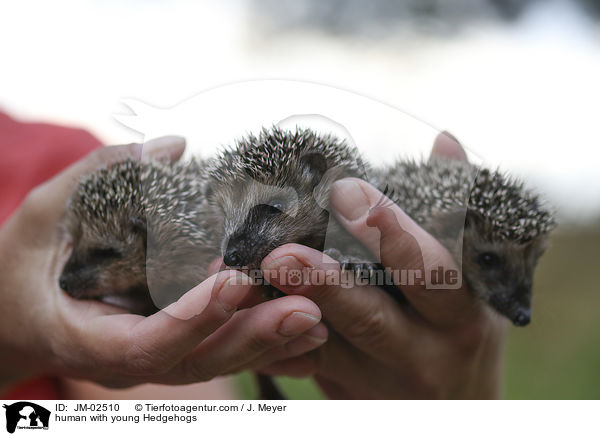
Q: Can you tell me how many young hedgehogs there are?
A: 3